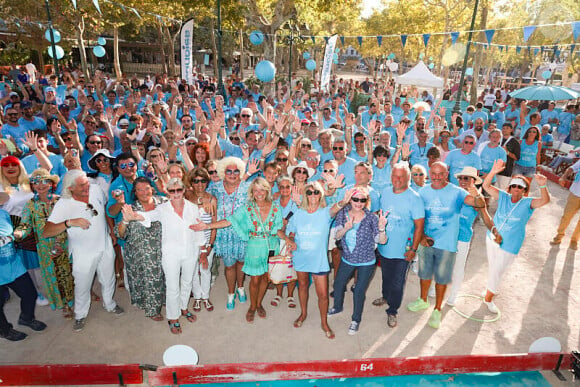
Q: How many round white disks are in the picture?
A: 2